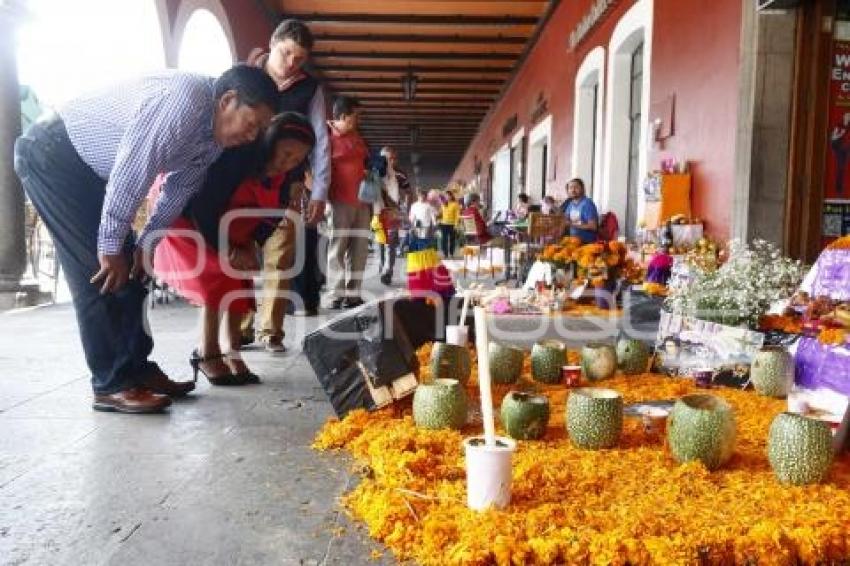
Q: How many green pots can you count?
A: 11